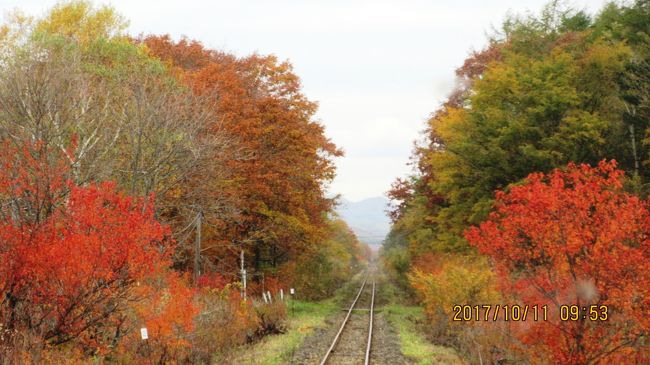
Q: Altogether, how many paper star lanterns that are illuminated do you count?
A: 0